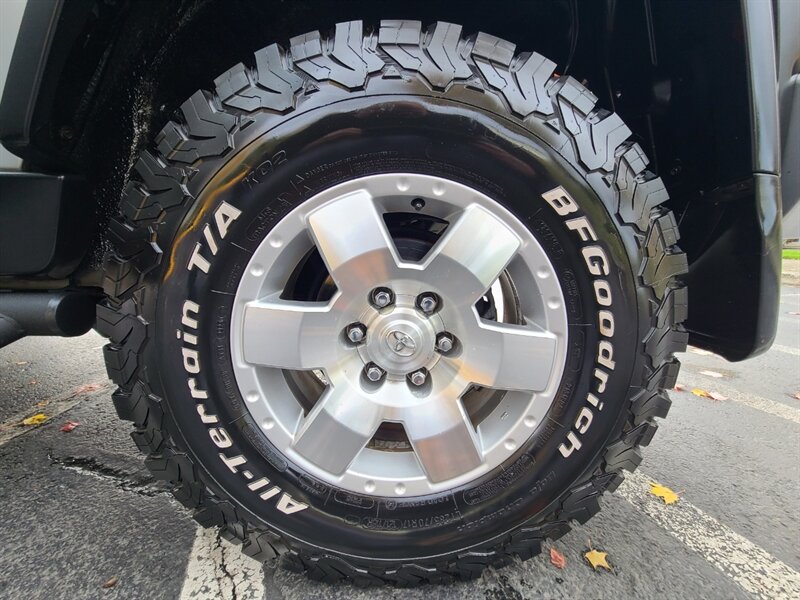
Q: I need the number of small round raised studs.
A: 12